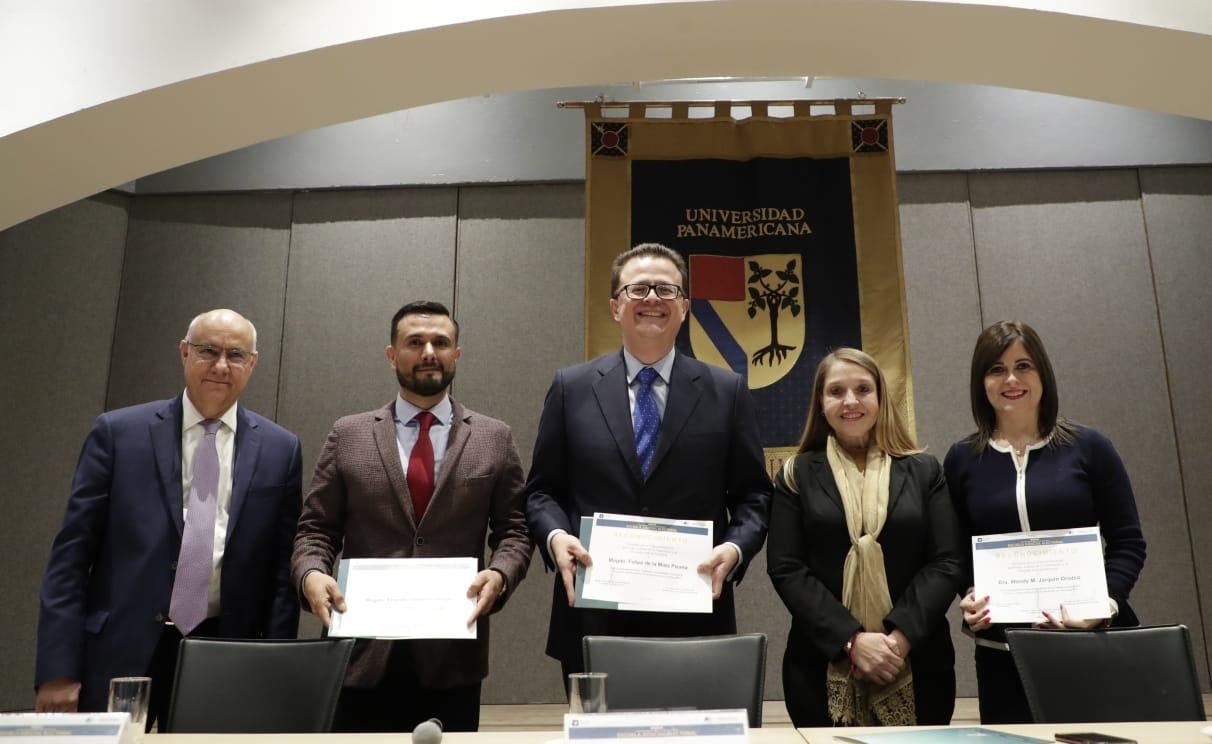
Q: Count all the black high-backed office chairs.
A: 3